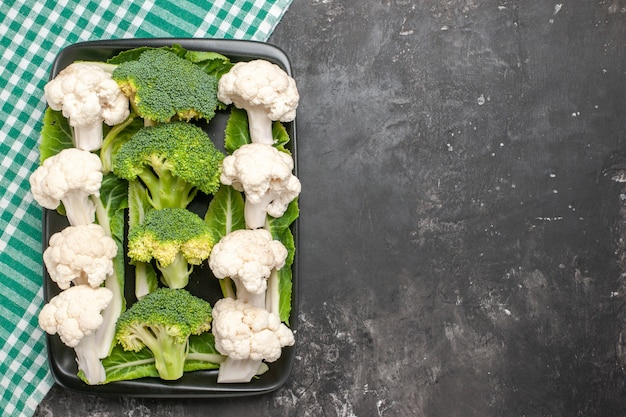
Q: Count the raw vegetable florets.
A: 12